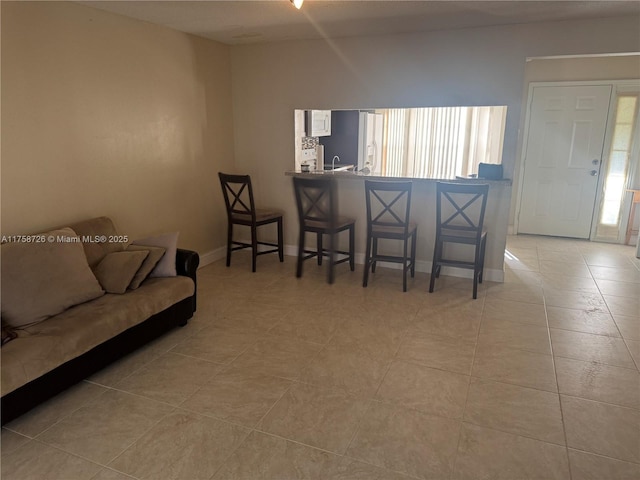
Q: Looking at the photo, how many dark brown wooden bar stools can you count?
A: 4